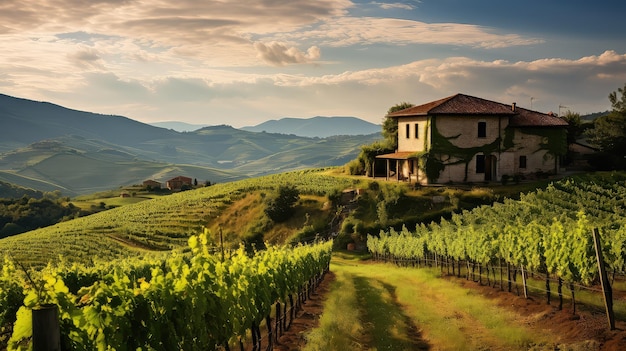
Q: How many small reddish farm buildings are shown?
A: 2